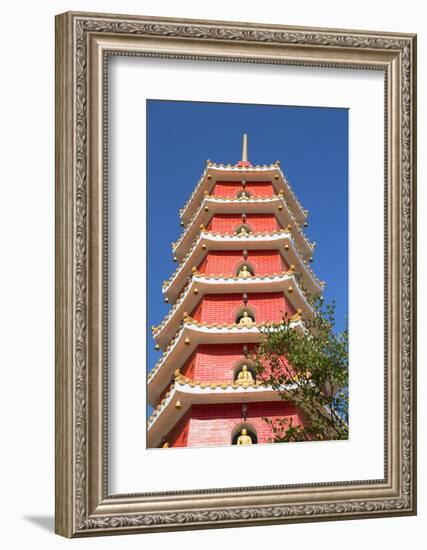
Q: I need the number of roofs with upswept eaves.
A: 6